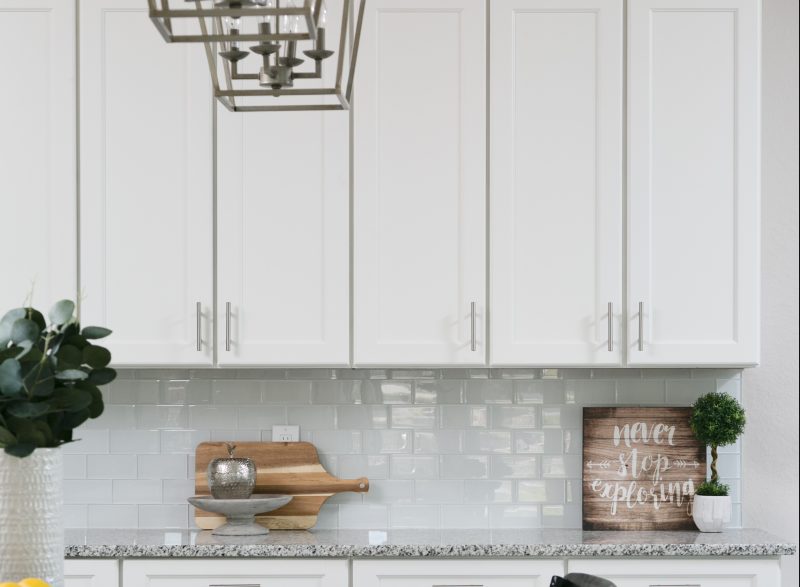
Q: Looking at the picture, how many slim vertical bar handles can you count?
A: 5